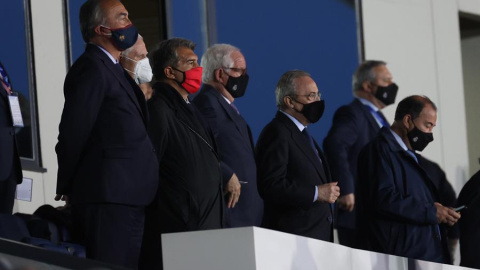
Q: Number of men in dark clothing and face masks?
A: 7